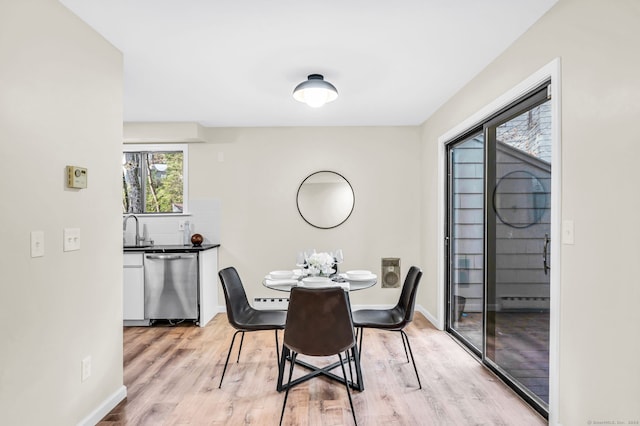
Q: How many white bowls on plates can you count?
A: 3